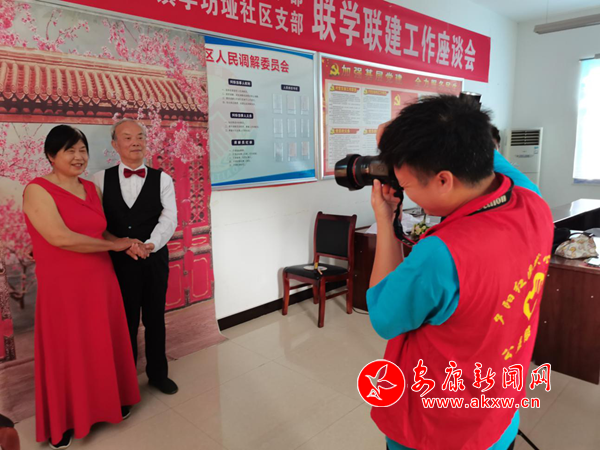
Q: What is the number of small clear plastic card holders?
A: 9